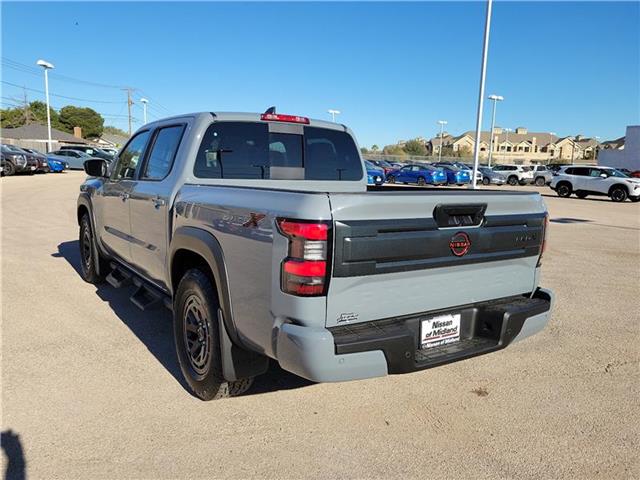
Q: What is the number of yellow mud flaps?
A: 0